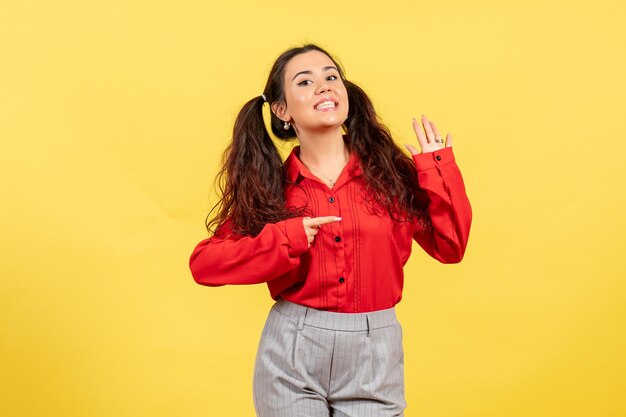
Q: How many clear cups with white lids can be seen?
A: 0